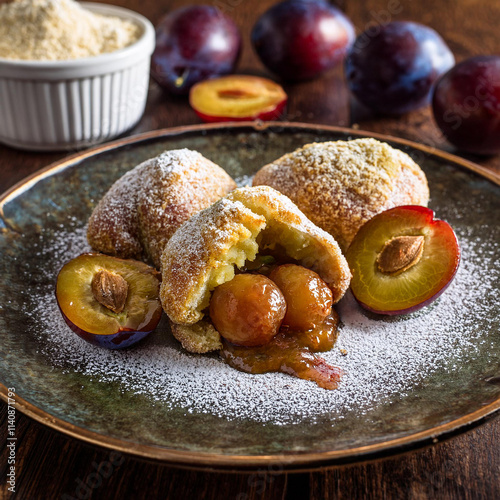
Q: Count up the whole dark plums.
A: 4